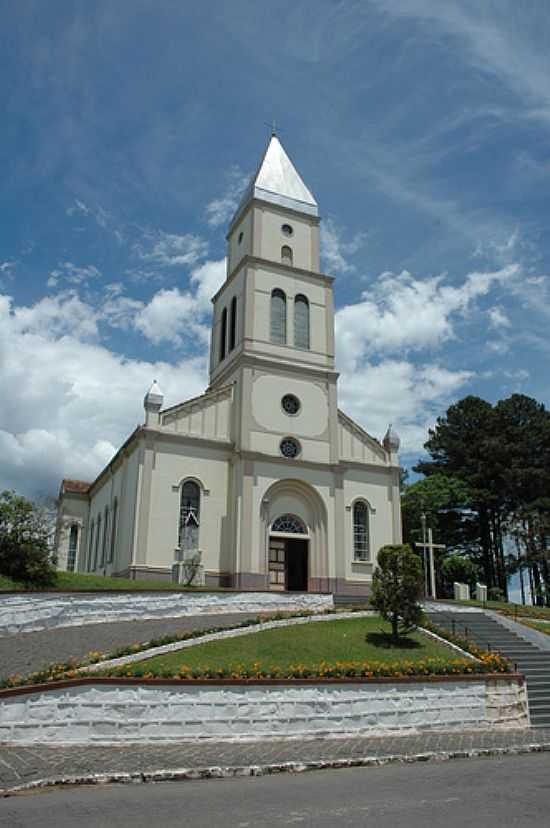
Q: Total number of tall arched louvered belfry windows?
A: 4